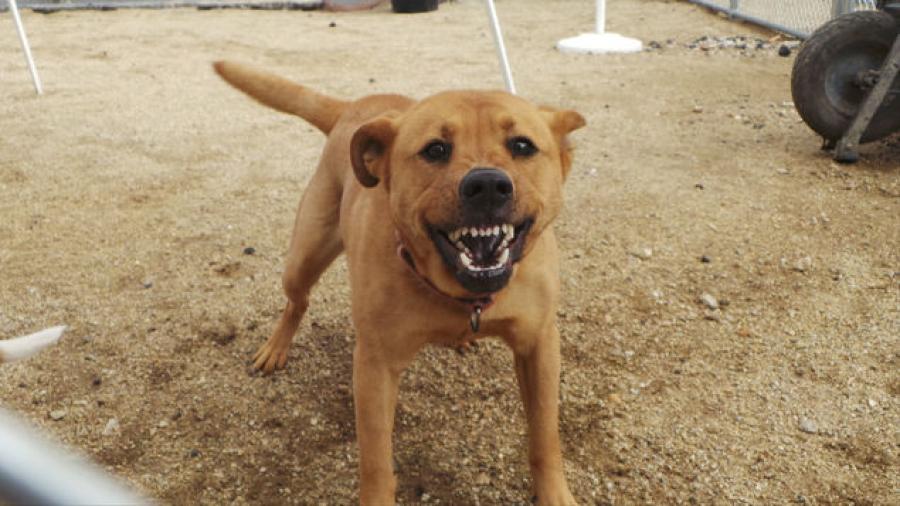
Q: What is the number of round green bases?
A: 0